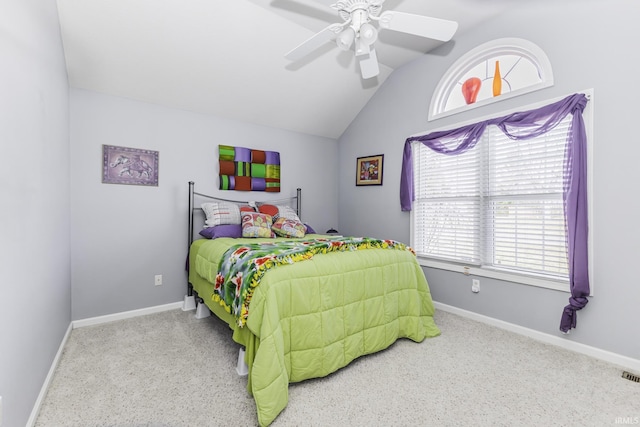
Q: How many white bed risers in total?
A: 3